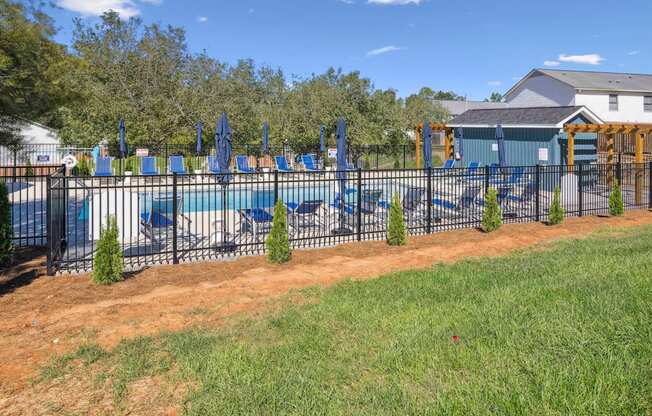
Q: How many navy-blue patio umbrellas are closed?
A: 9